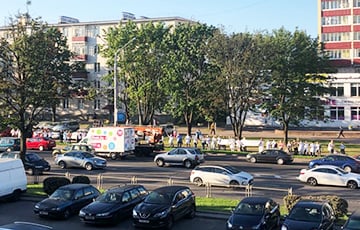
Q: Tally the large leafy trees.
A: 5